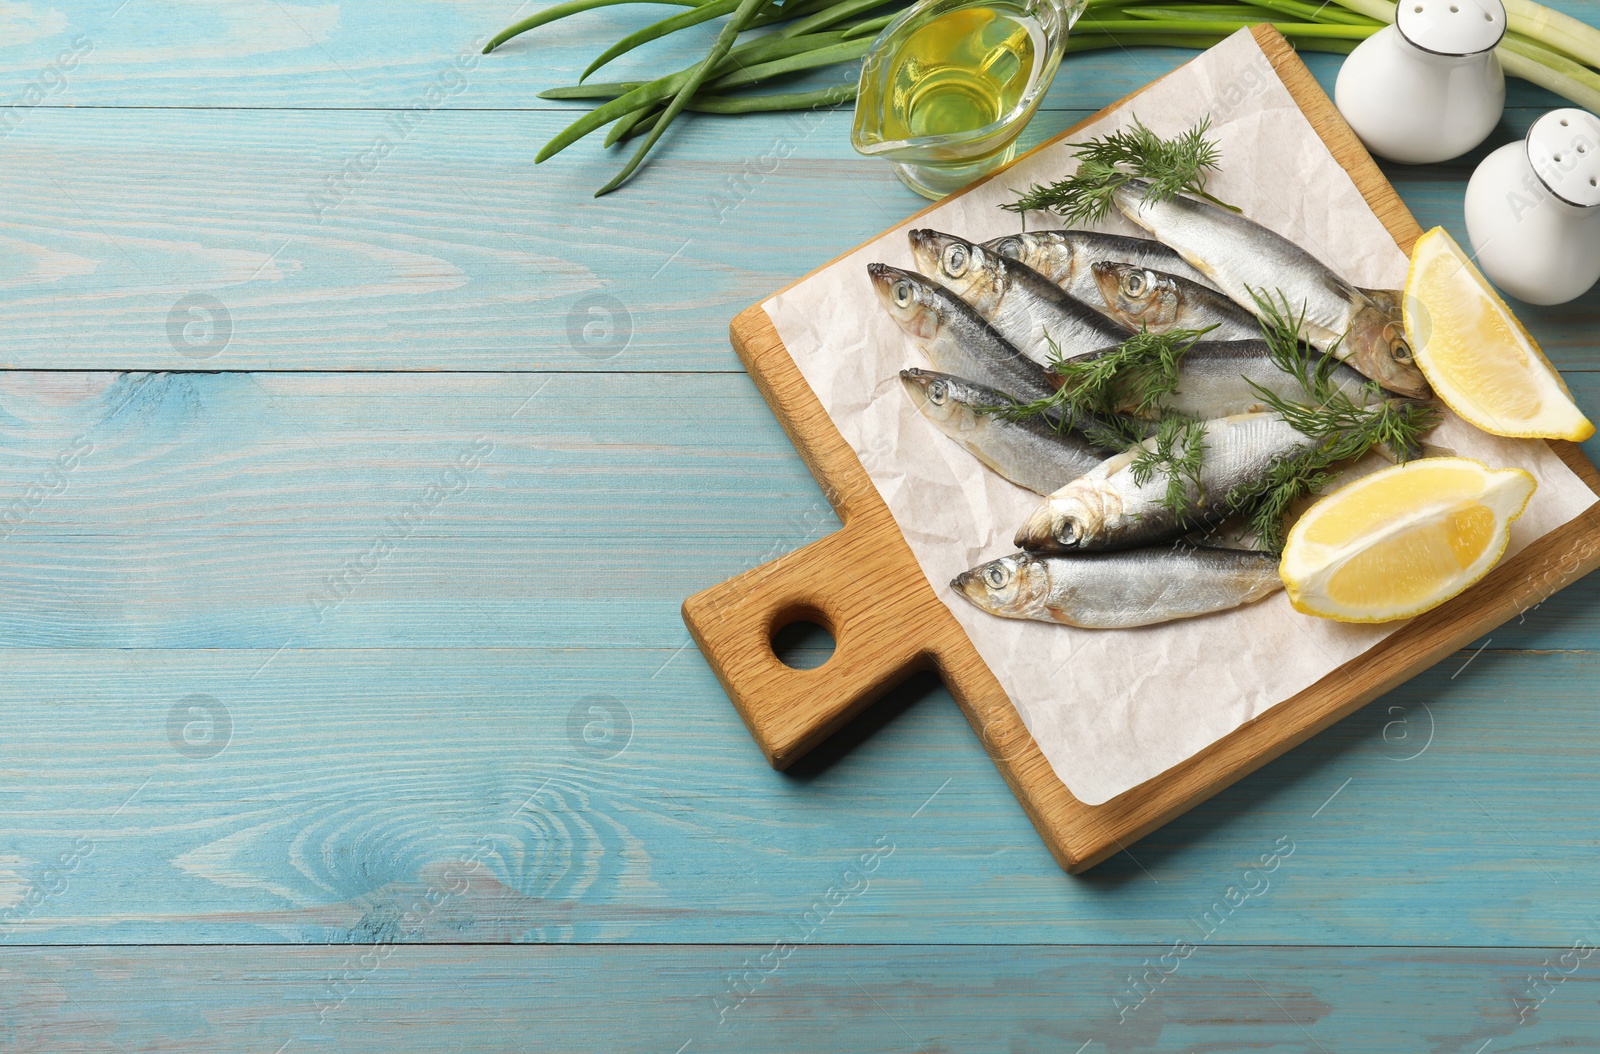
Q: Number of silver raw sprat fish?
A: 9